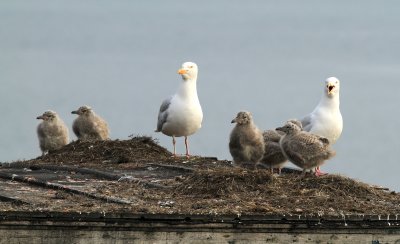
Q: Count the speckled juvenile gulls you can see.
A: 5